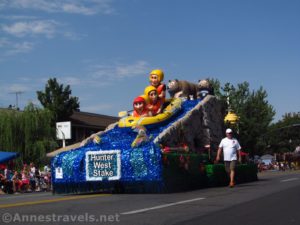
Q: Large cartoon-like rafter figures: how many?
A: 3